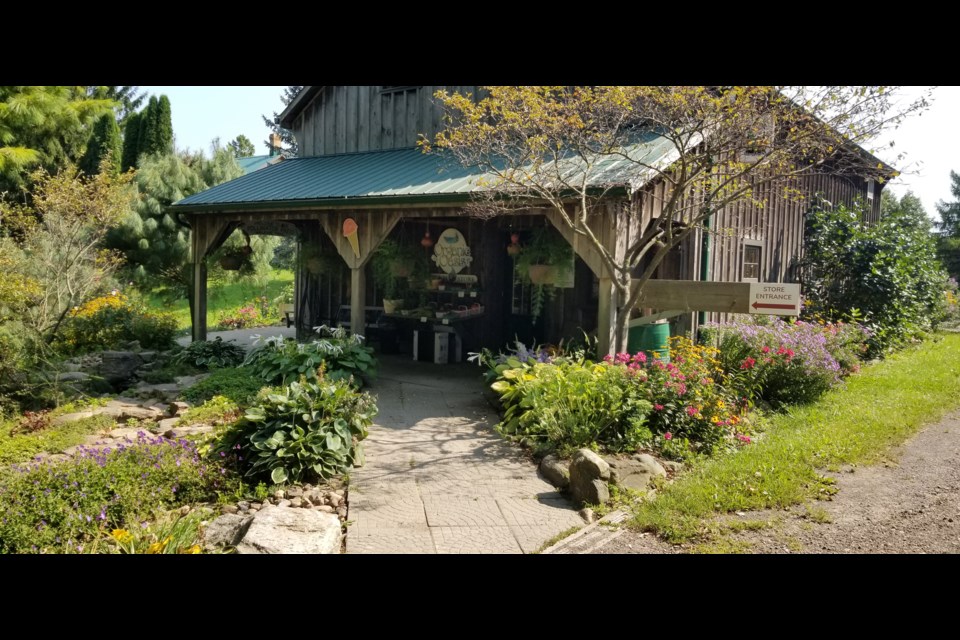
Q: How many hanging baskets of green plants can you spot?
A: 4